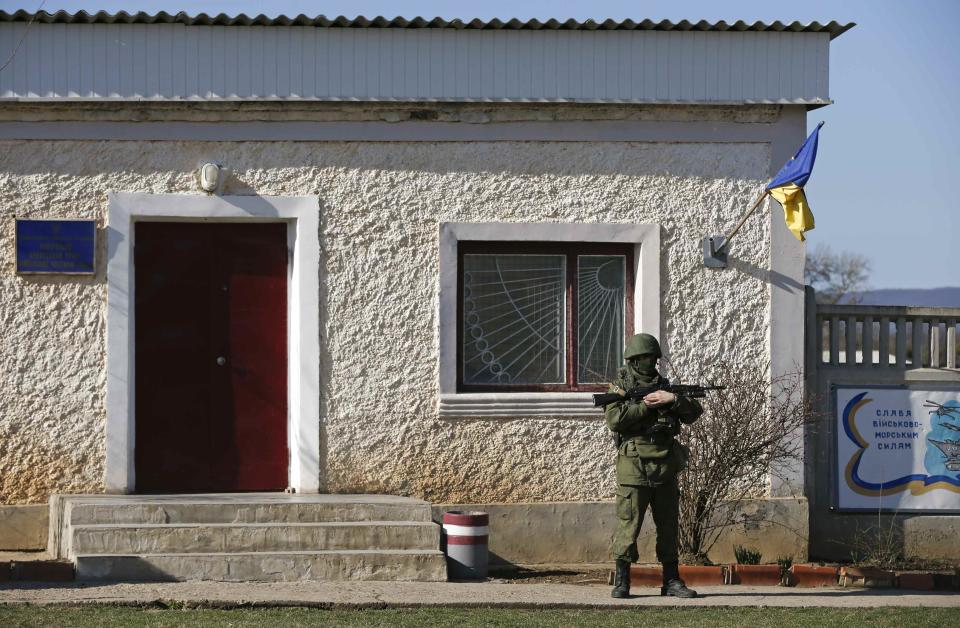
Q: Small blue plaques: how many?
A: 1